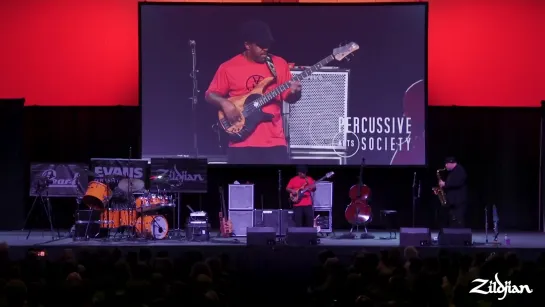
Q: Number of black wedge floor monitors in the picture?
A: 4